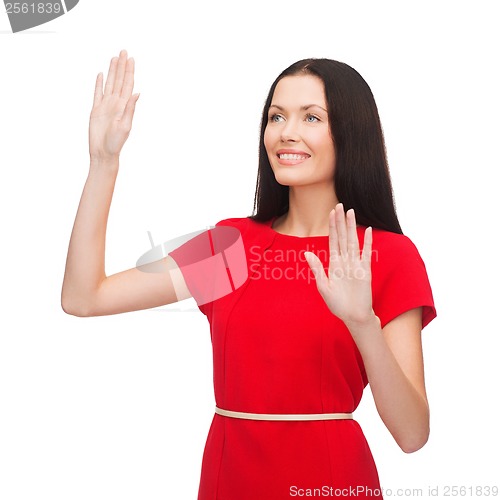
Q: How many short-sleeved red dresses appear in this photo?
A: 1